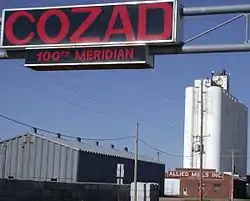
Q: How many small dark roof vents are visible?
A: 6